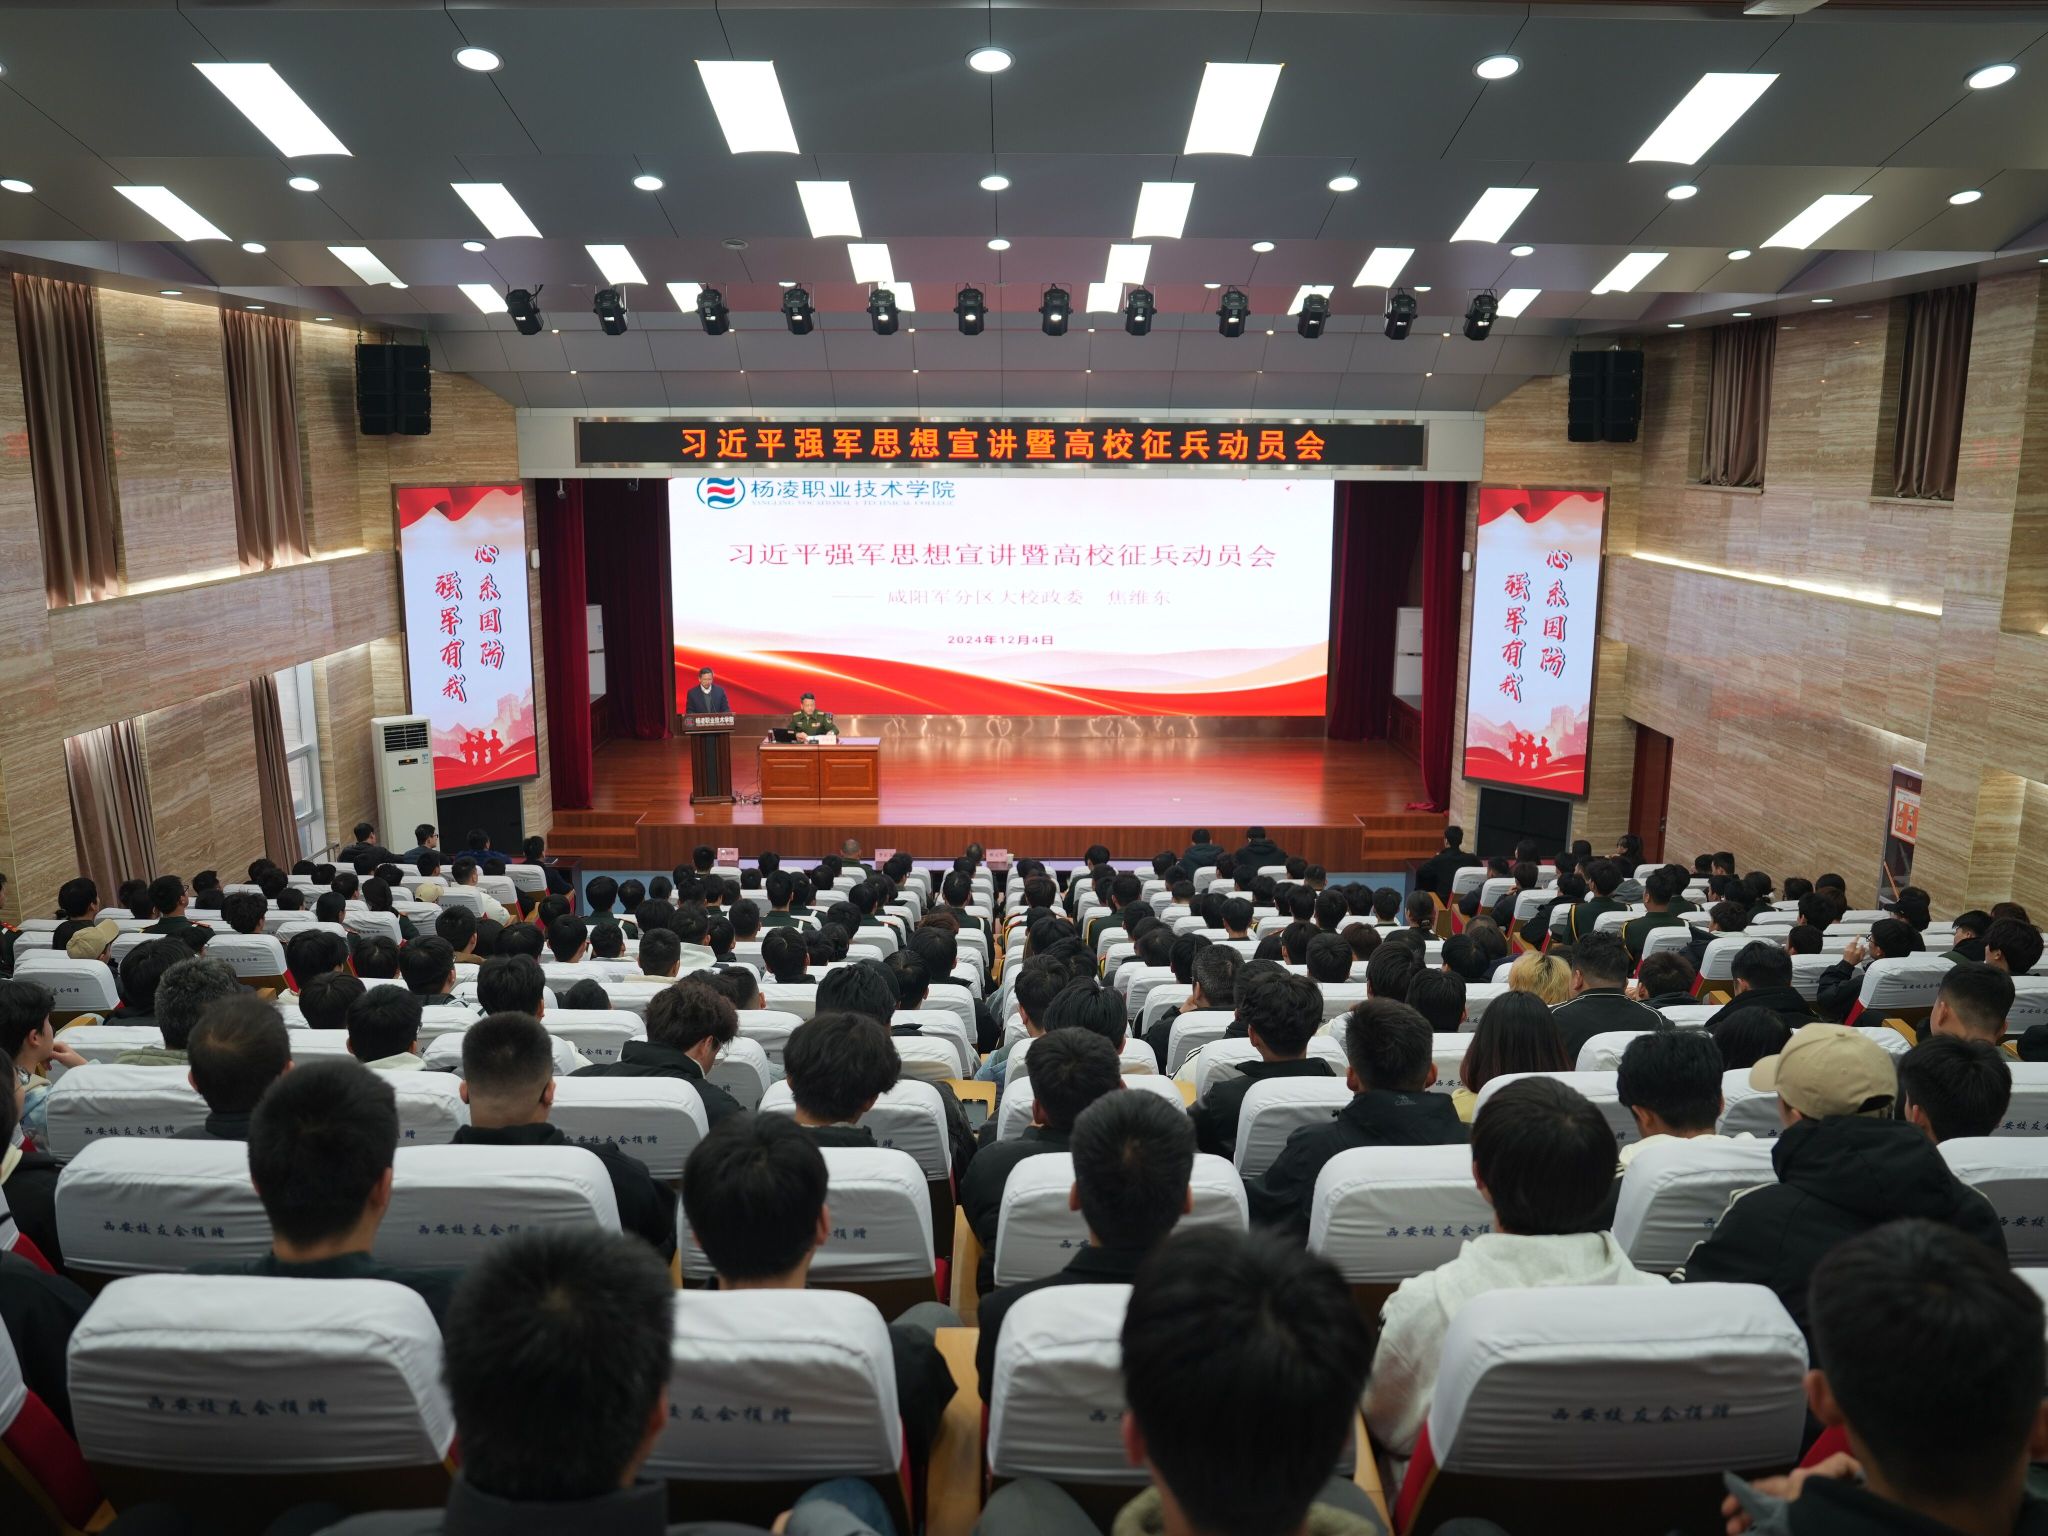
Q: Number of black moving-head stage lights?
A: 12